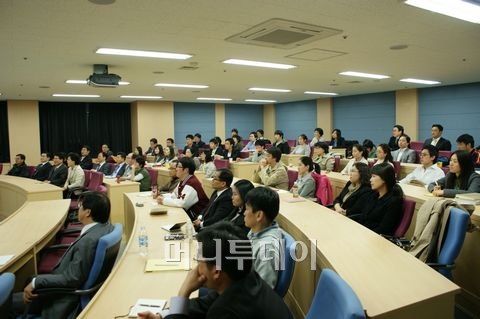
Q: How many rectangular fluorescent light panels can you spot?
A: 13